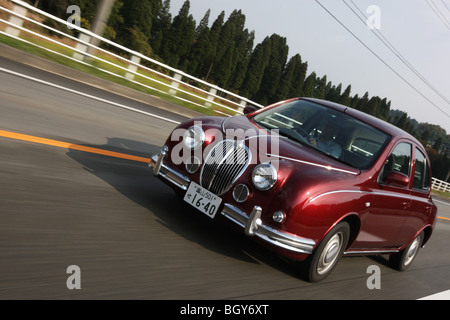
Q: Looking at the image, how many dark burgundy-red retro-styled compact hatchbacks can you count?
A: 1